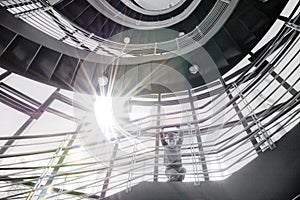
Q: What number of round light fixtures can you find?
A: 4